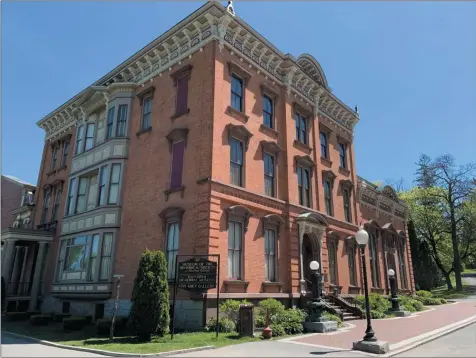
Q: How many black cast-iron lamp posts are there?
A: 3